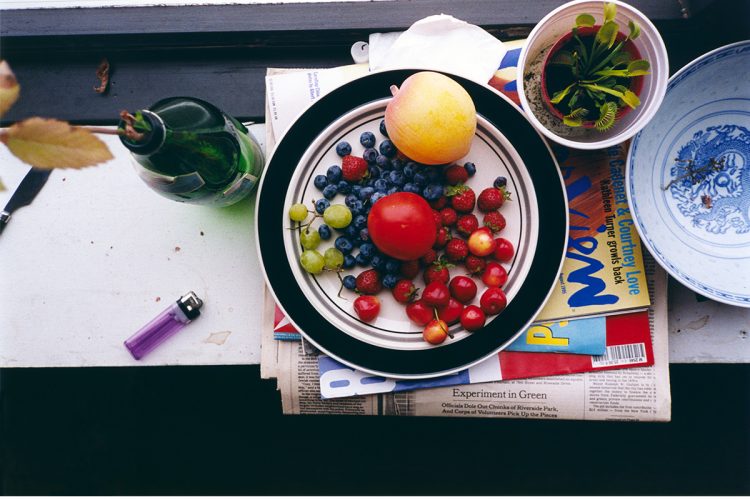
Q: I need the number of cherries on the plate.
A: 11